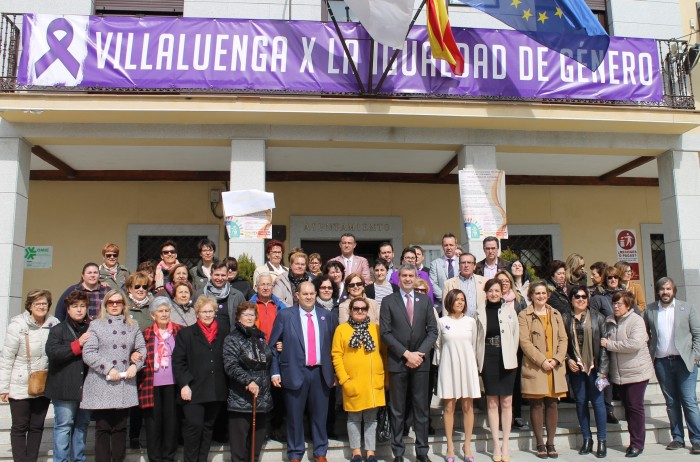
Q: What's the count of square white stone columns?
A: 4